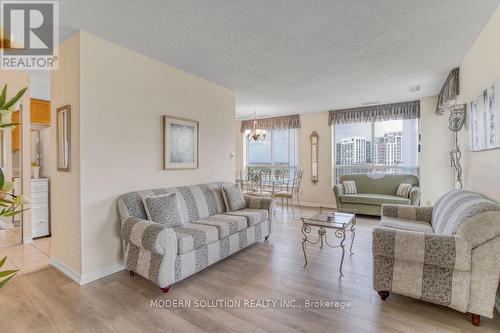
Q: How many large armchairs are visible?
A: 1